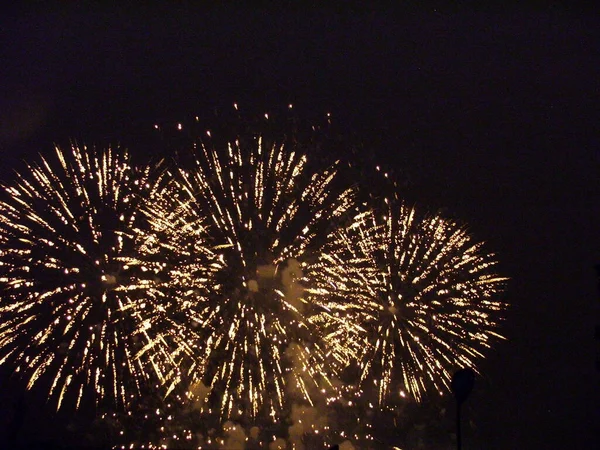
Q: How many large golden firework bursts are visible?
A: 3